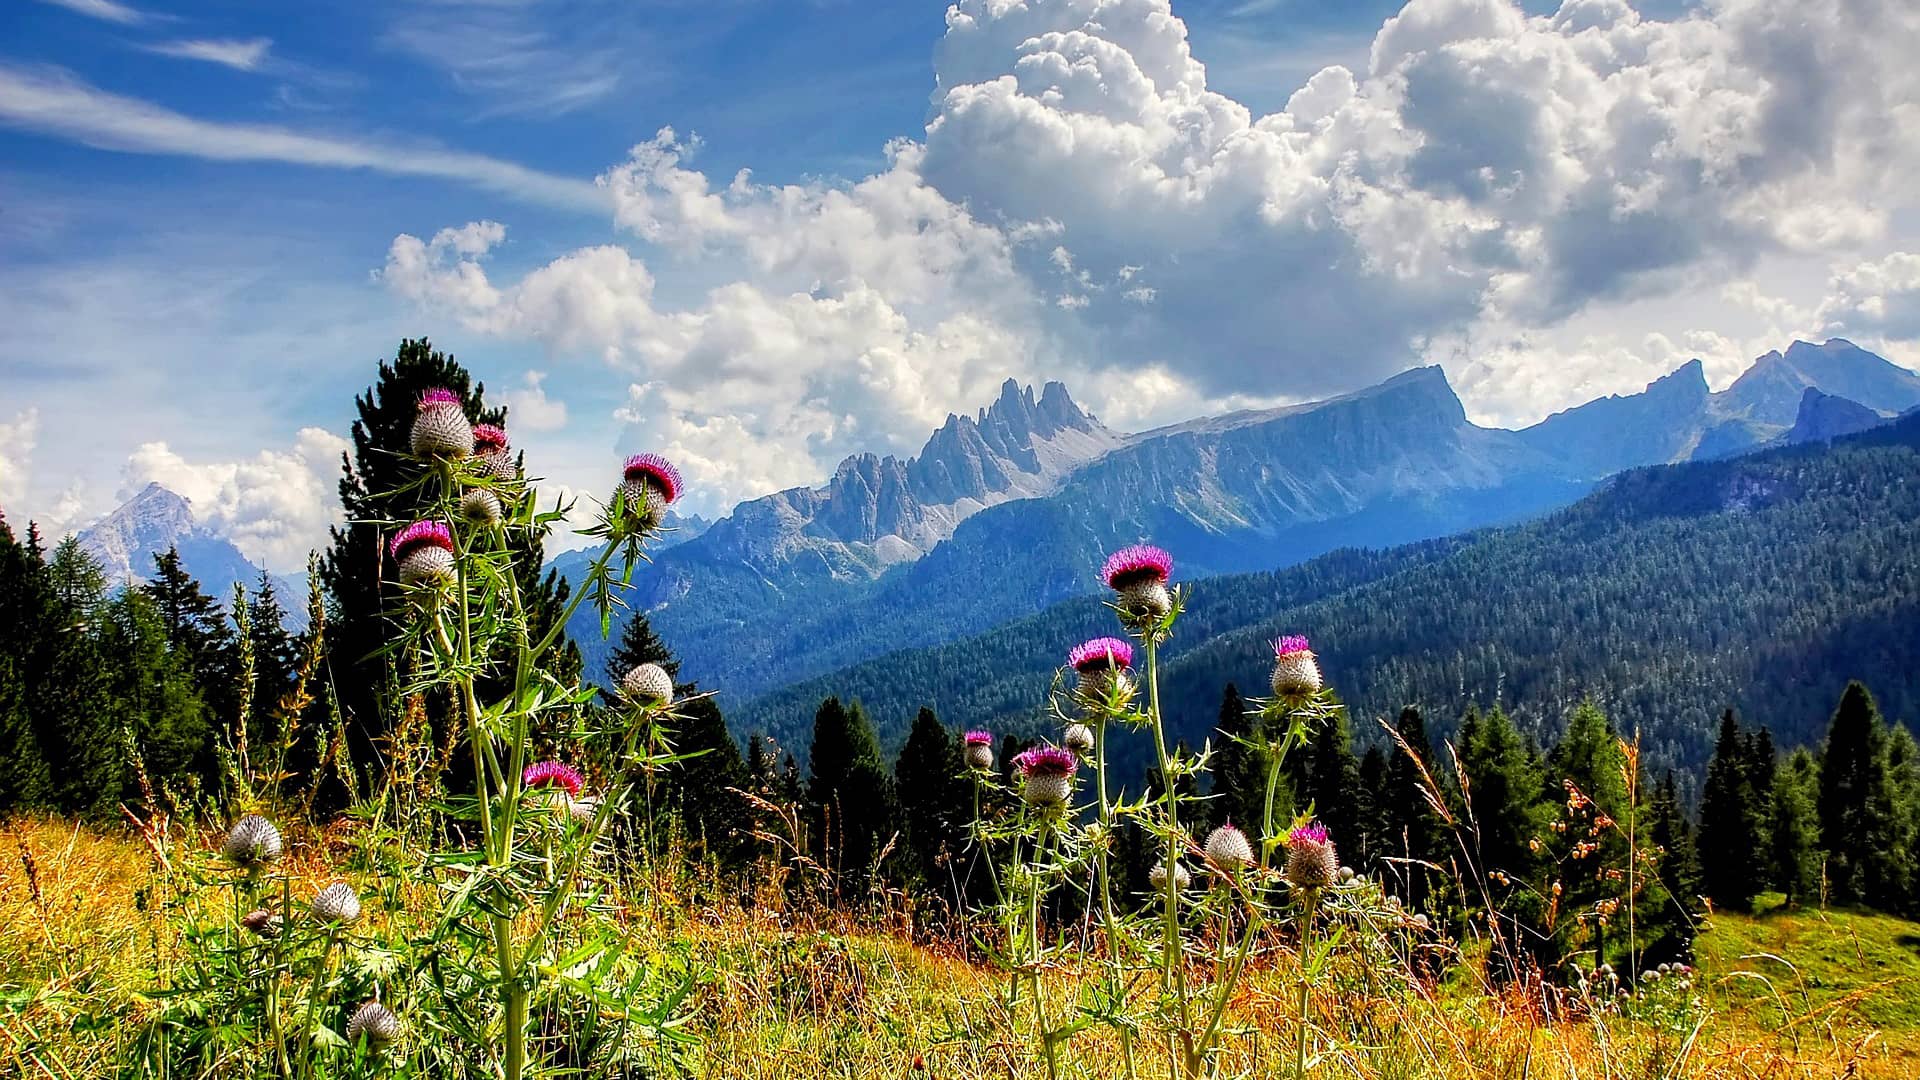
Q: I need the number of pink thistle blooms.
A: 11